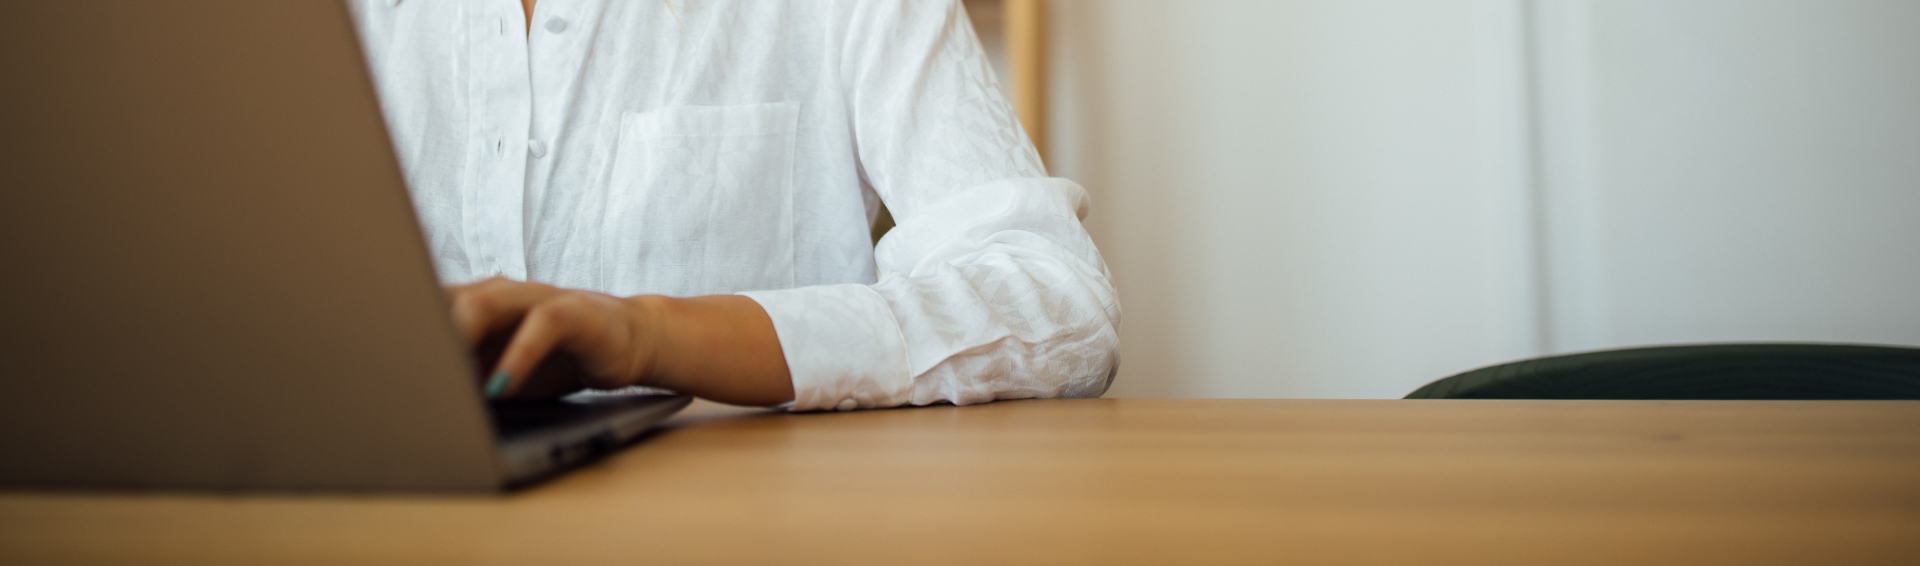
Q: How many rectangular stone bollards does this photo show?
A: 0